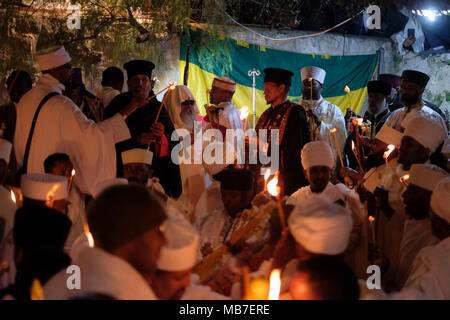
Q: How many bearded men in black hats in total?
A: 4